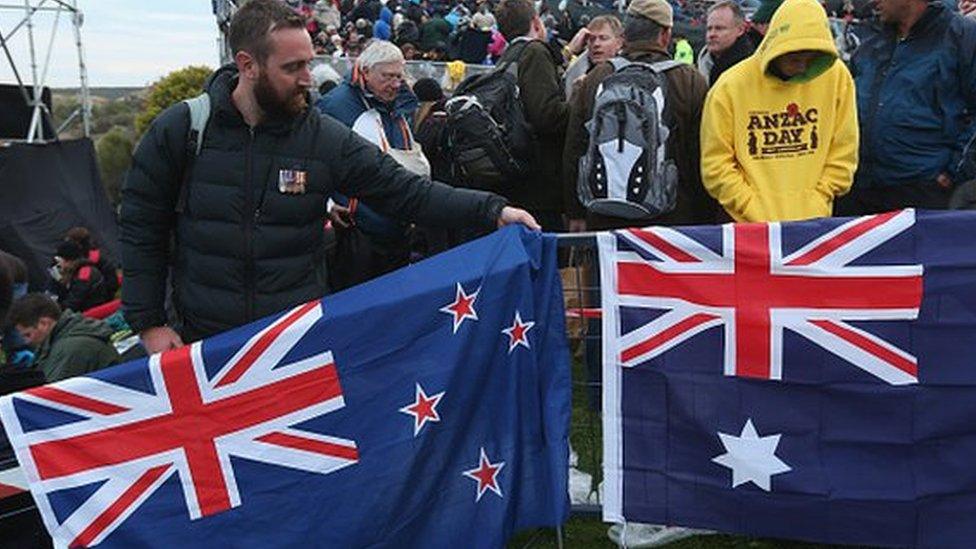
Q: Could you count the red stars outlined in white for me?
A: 4